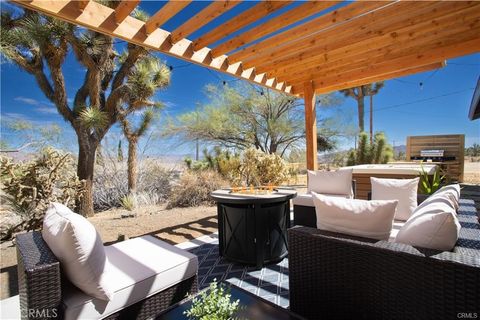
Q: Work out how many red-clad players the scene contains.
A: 0